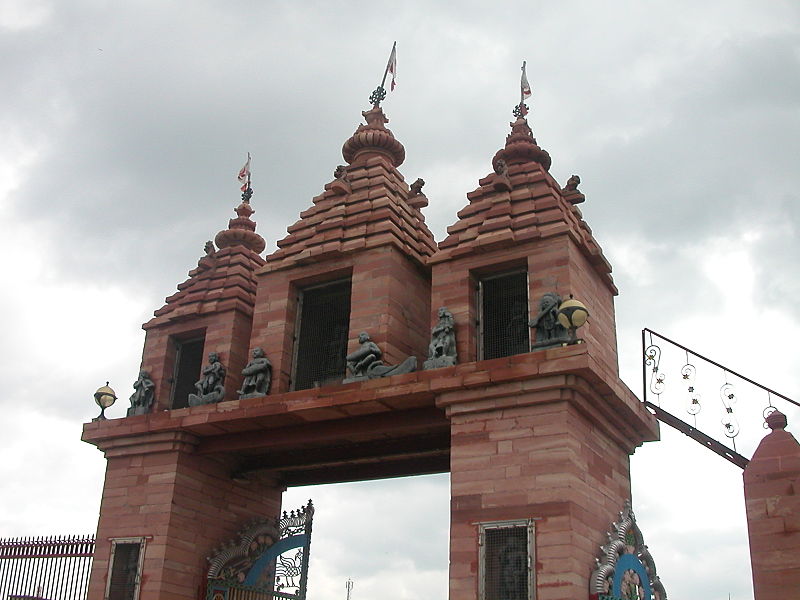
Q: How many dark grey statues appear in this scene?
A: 6